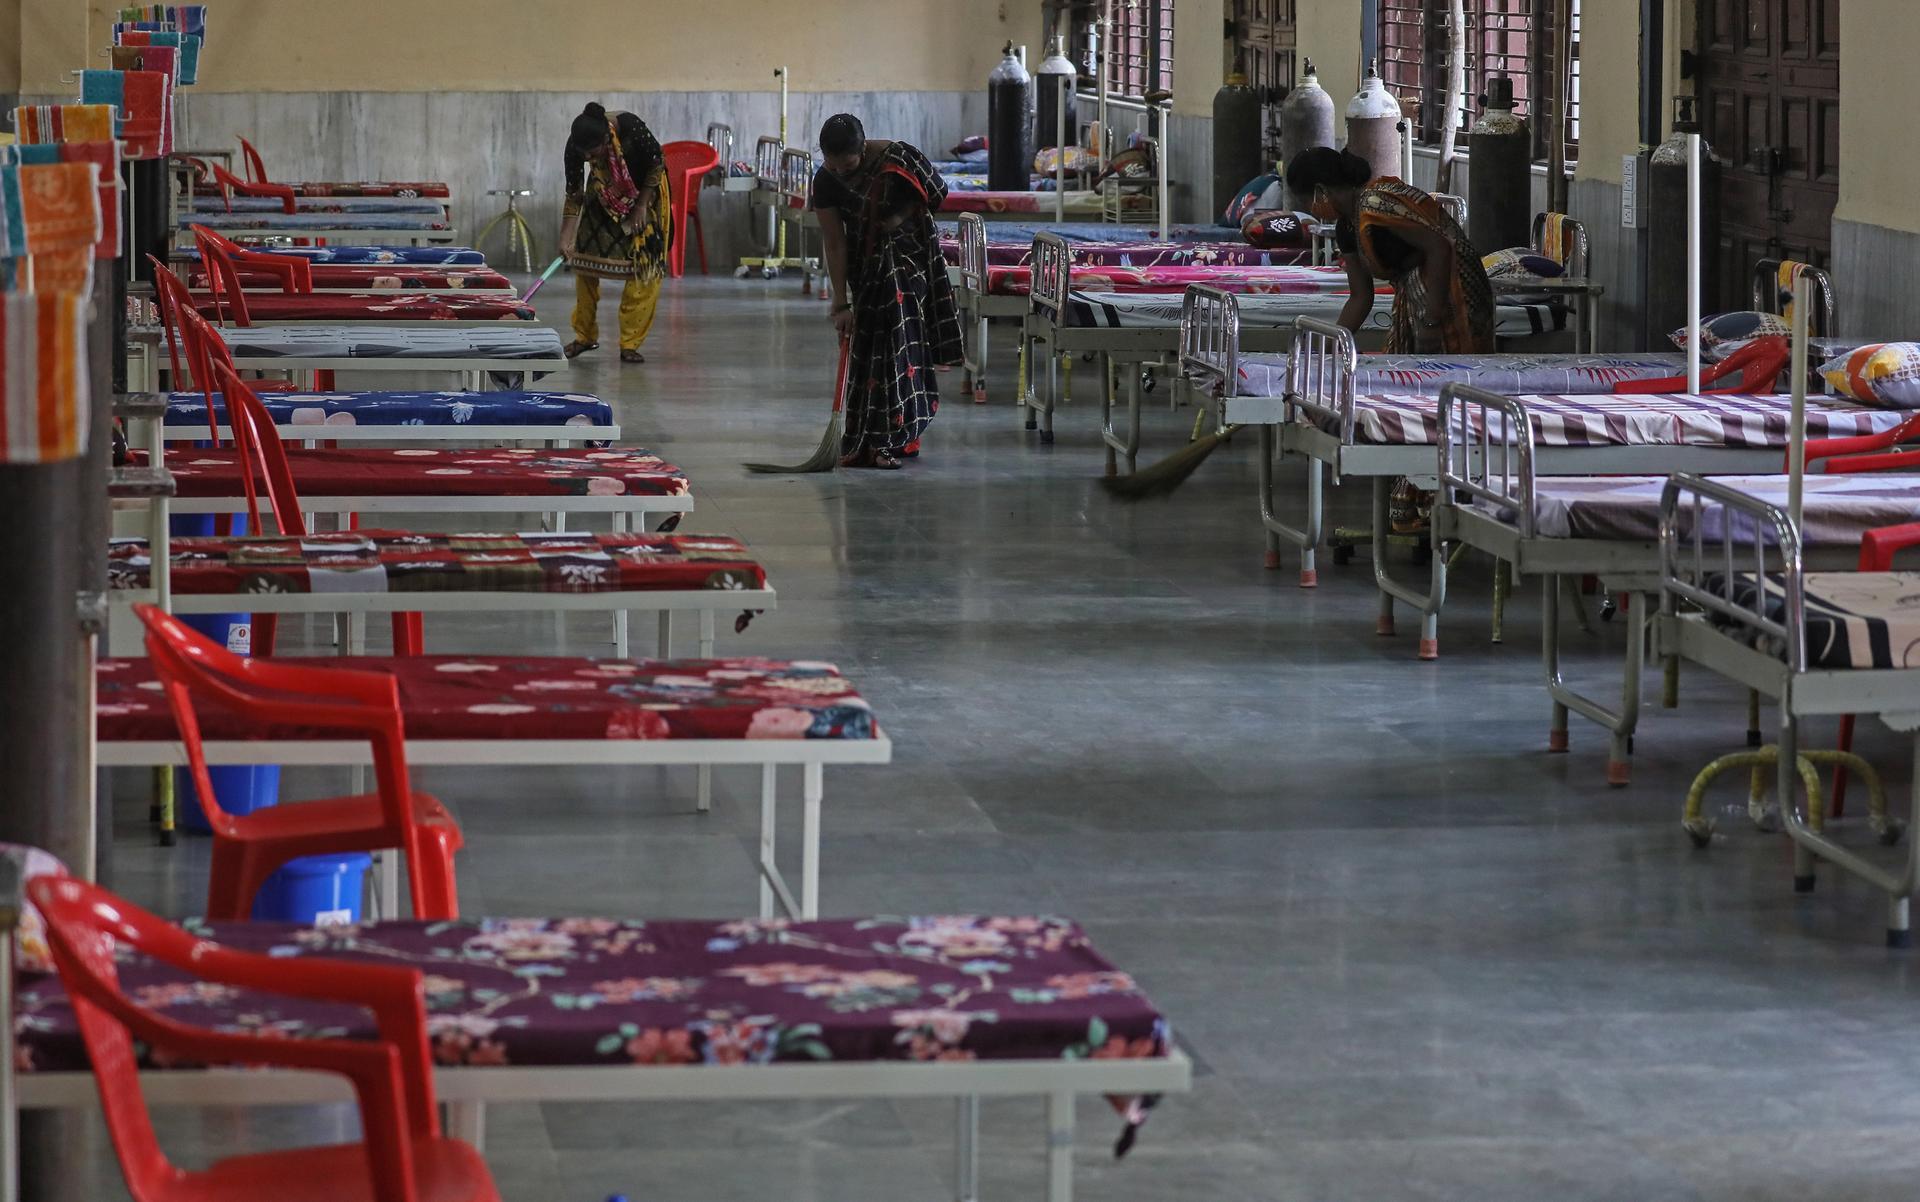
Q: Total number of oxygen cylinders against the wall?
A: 7